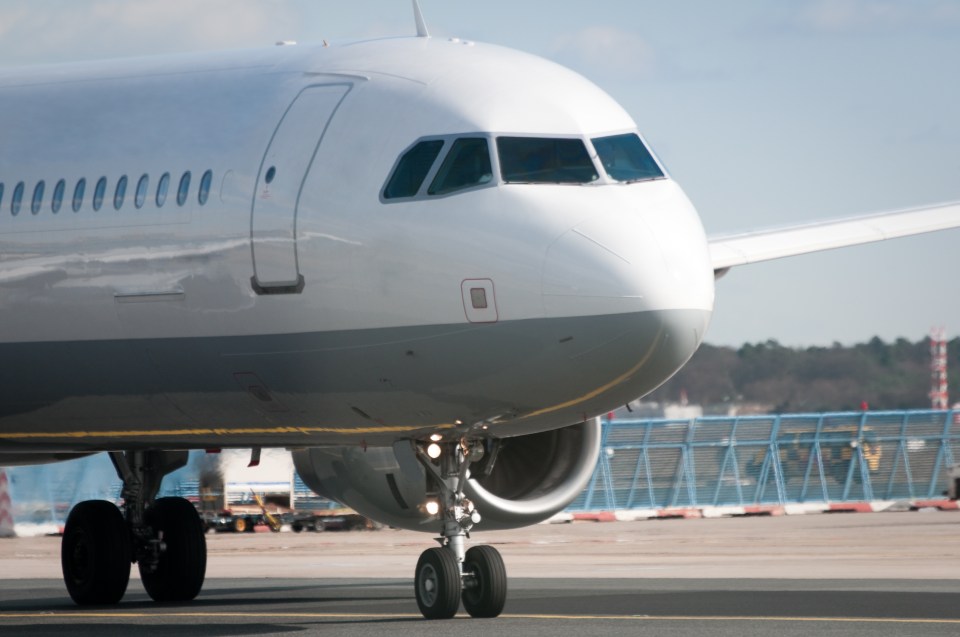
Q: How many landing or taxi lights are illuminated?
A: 2